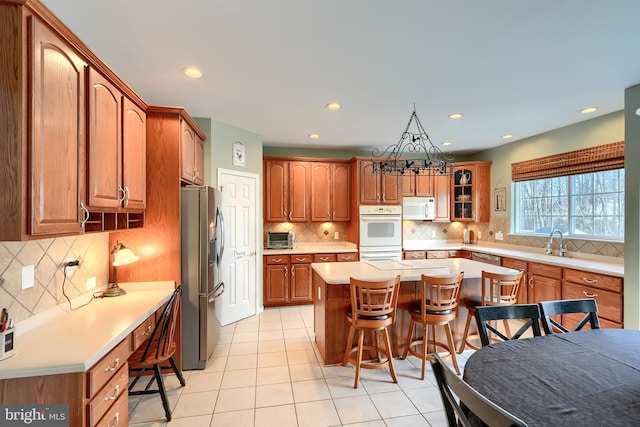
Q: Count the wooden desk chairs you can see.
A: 1